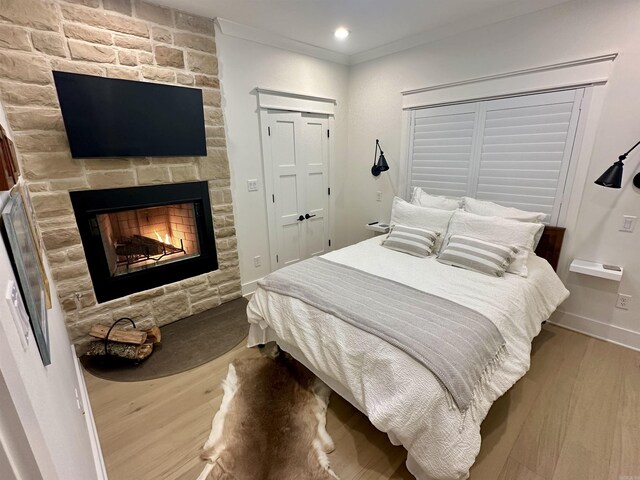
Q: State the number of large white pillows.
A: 4